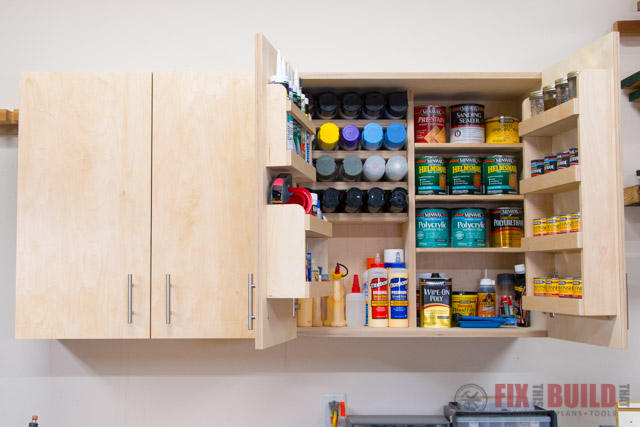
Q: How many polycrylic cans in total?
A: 2